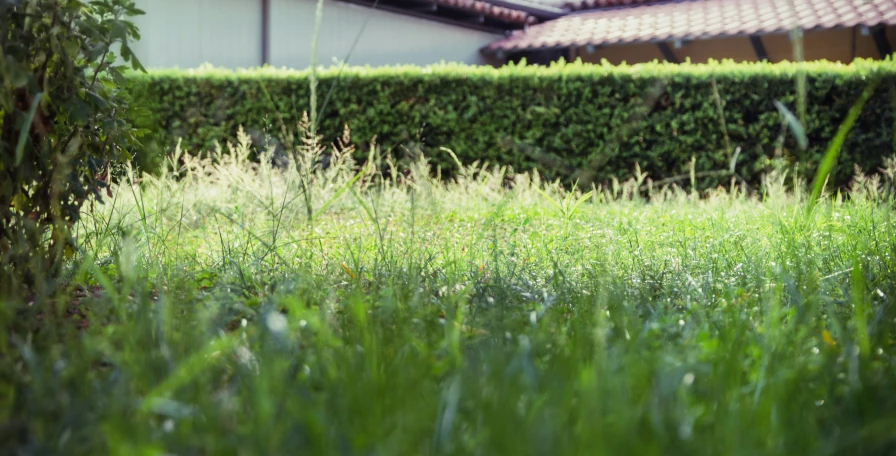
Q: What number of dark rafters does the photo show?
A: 3